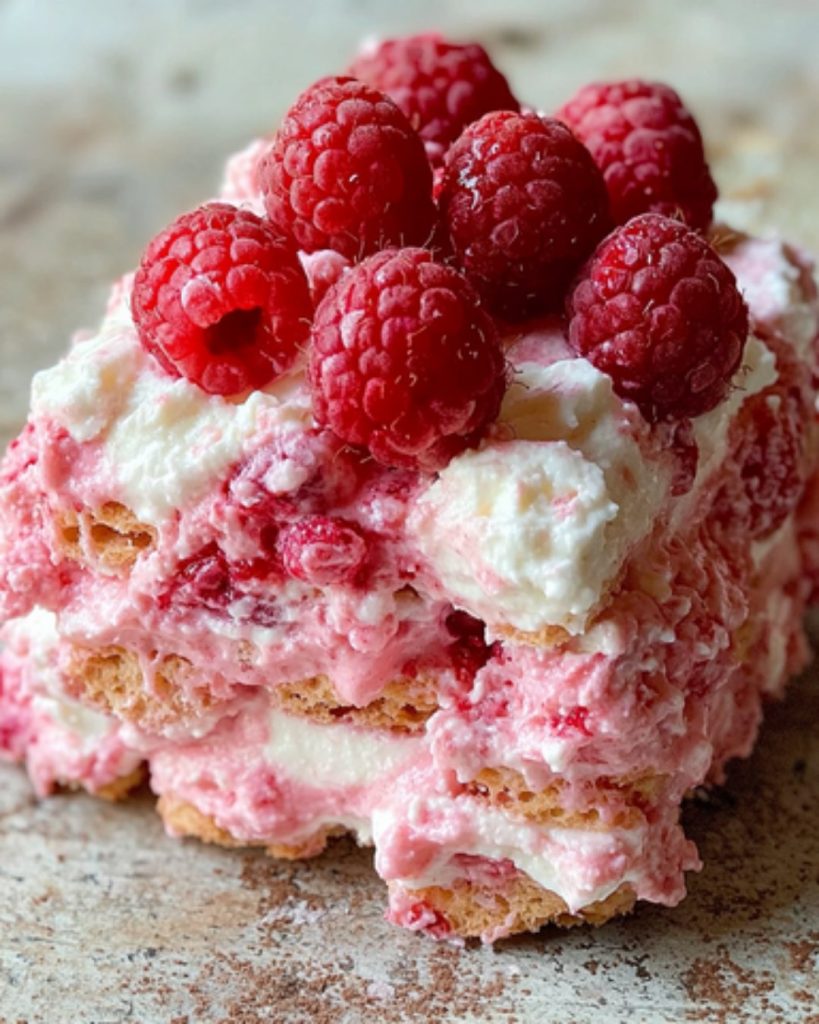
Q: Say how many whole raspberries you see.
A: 7